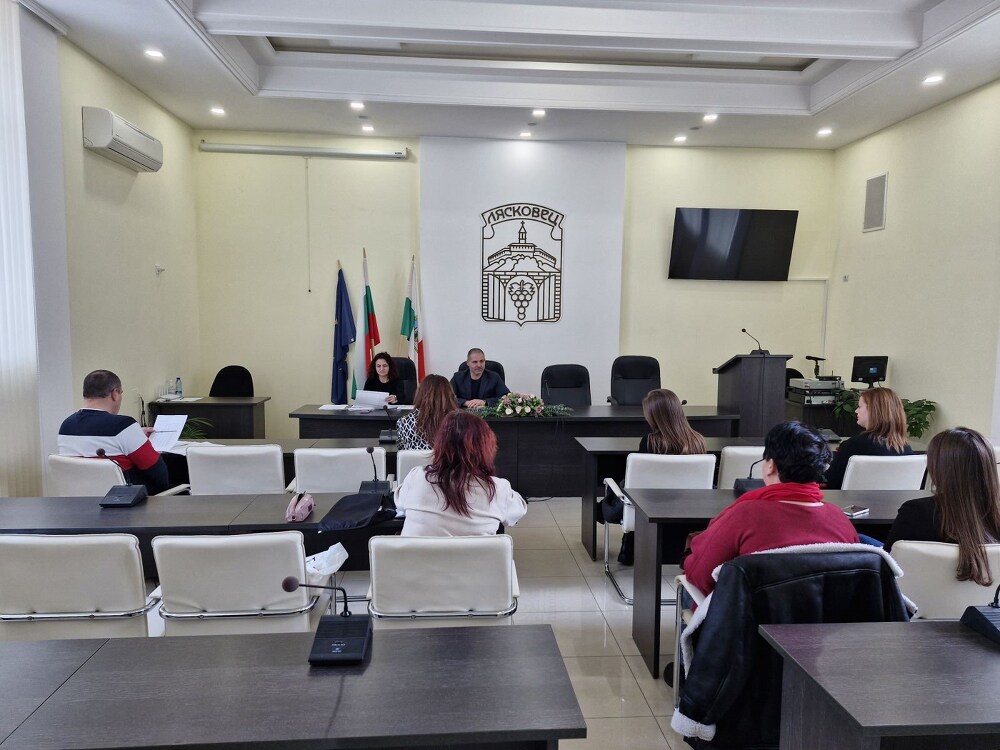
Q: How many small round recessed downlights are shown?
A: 10